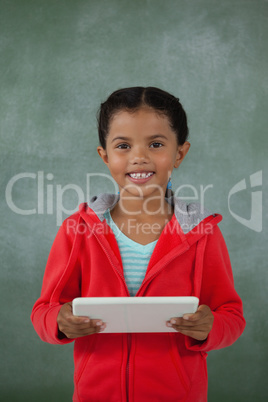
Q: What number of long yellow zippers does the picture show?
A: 0